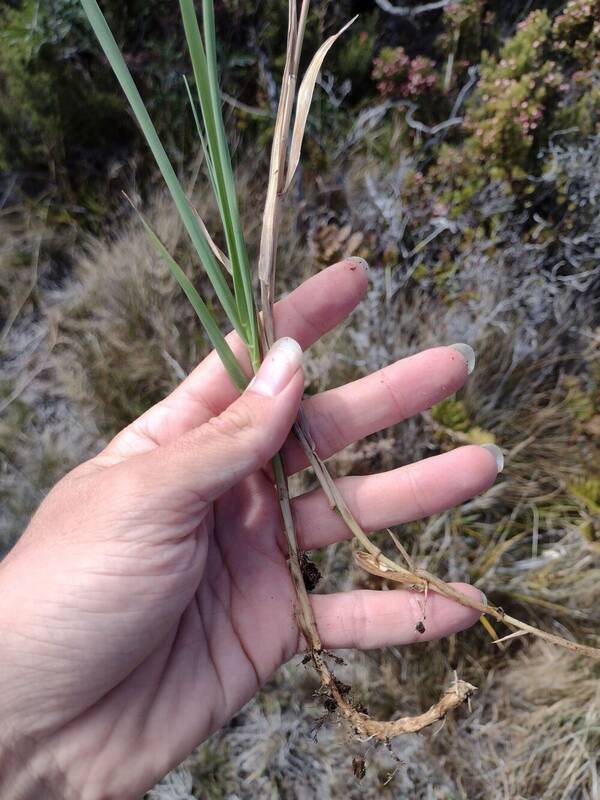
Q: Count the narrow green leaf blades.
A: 5